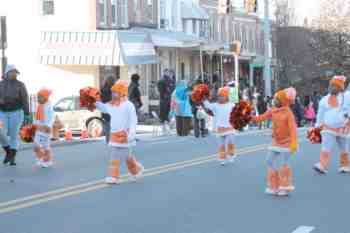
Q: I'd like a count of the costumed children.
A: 5